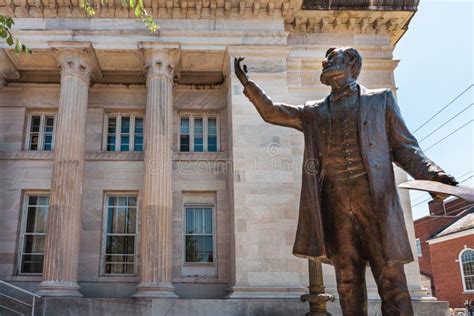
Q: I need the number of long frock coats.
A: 1